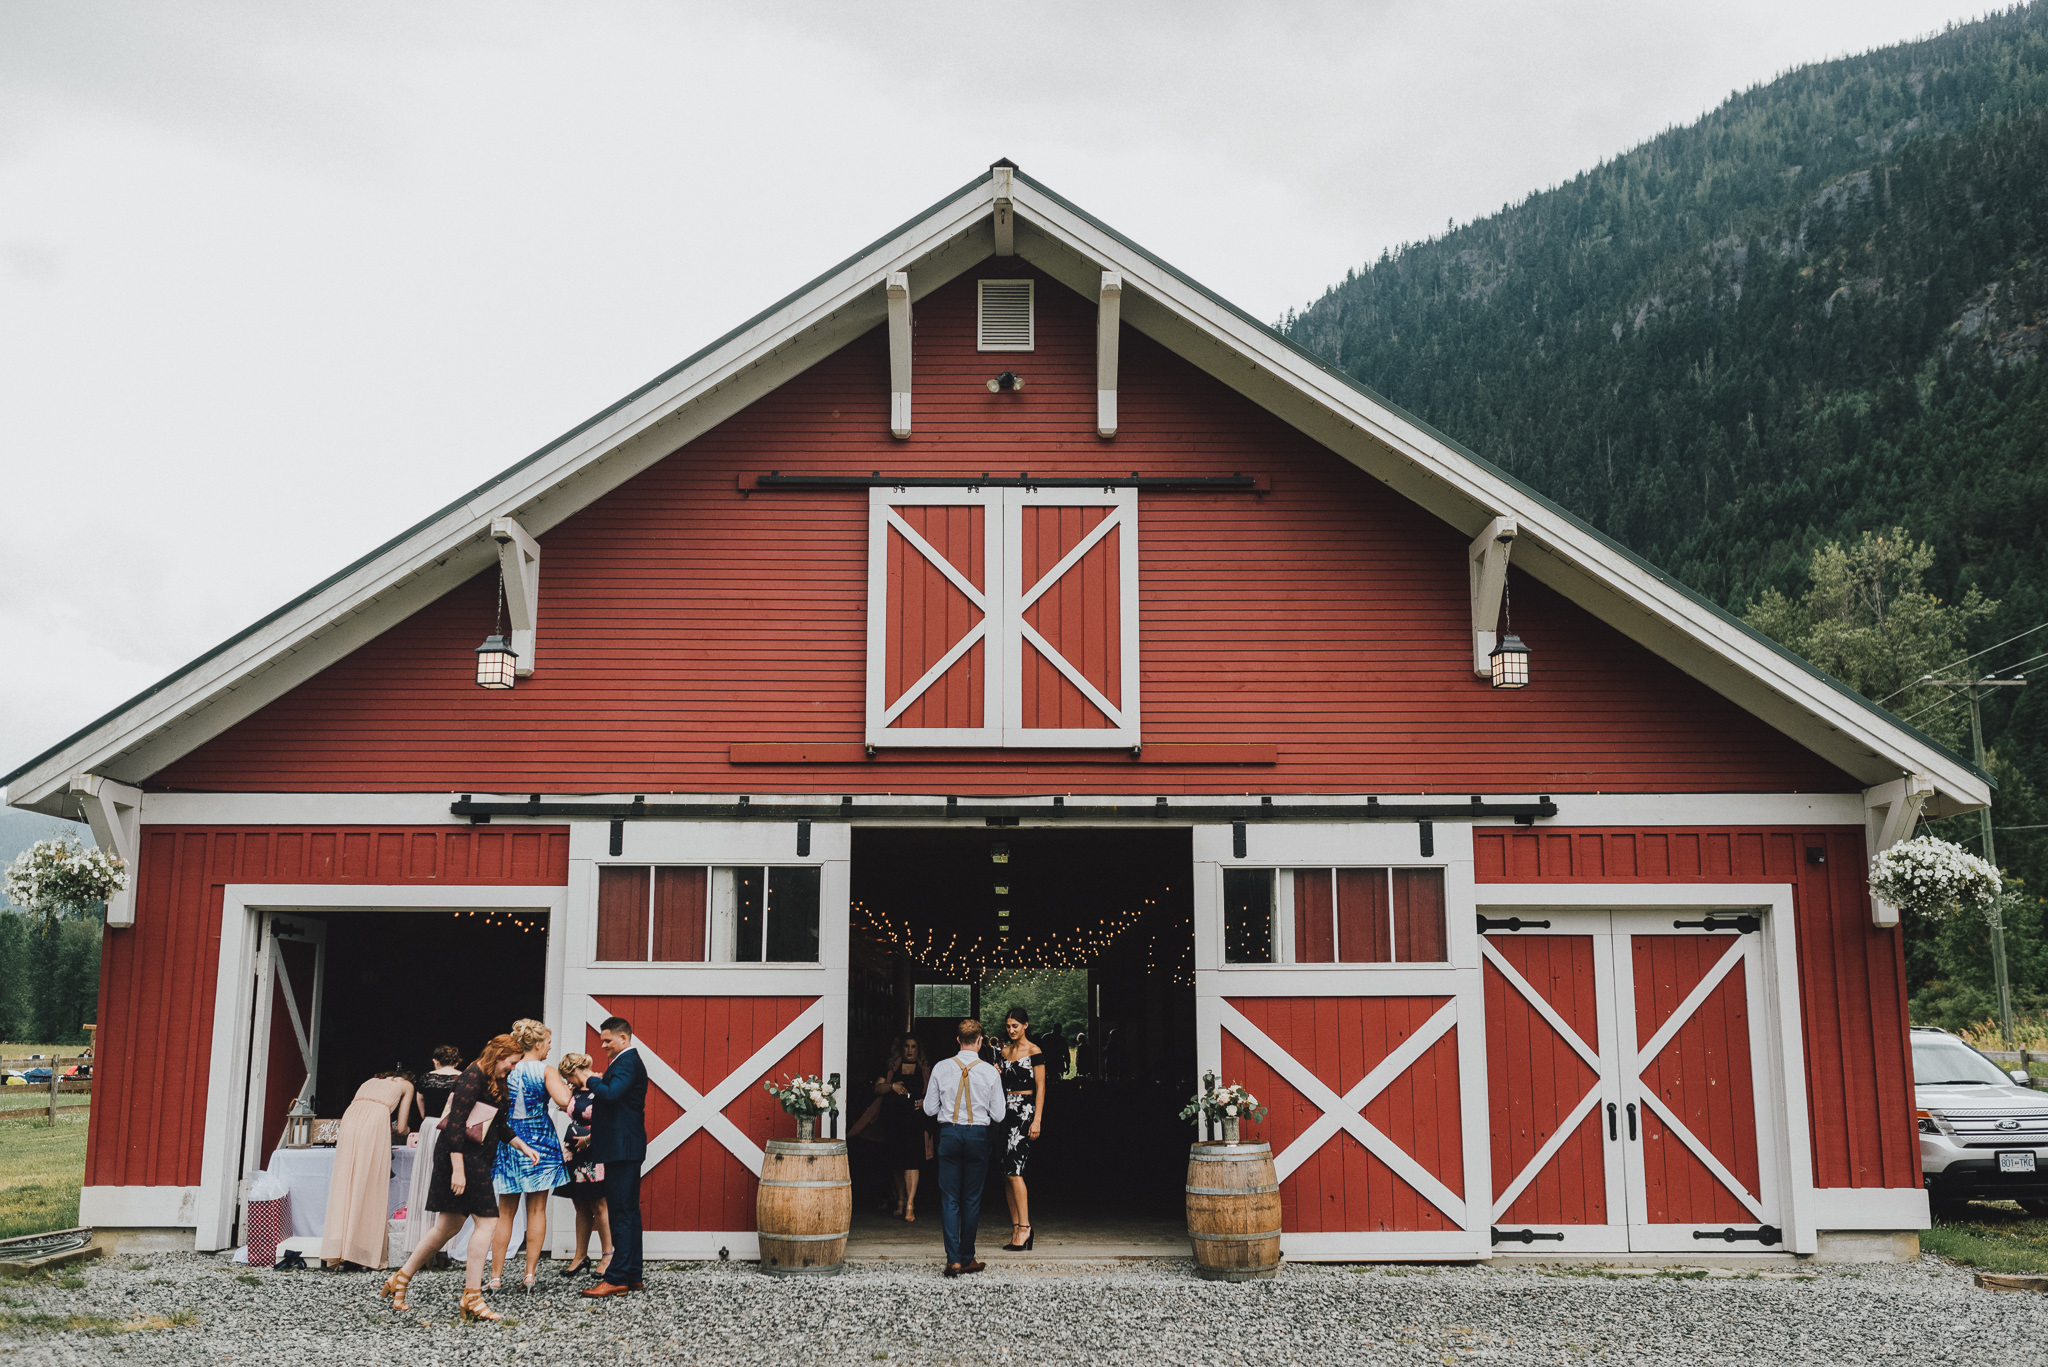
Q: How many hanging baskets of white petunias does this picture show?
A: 2